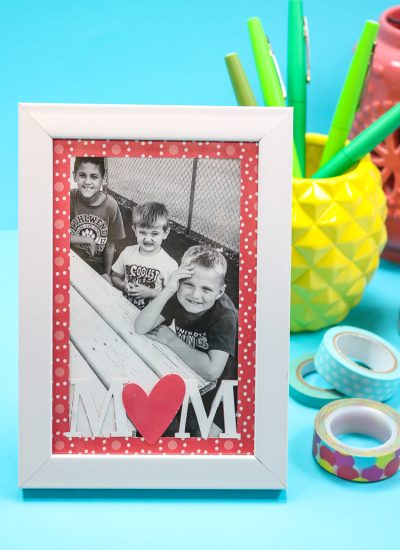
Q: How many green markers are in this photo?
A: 5